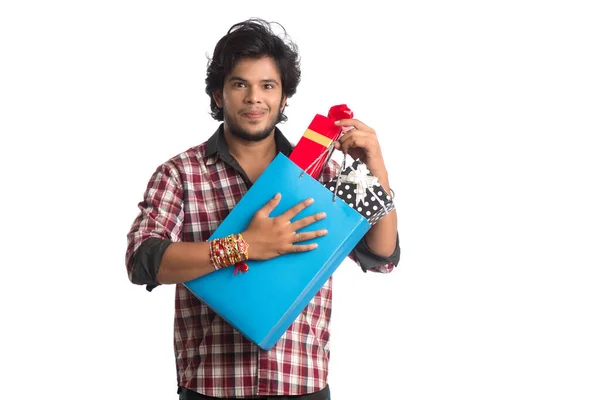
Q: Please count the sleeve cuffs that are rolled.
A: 2